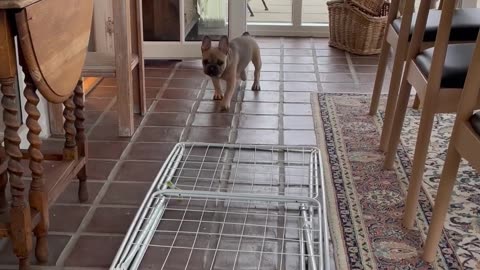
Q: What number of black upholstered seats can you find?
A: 3